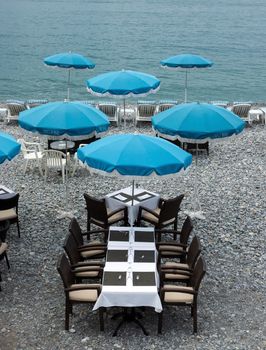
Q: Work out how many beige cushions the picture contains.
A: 10